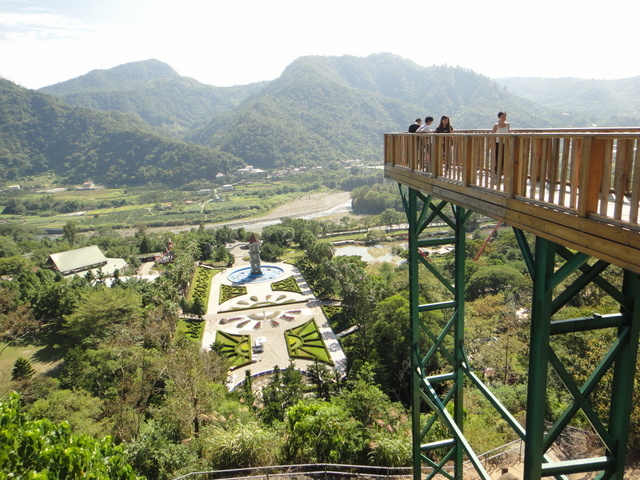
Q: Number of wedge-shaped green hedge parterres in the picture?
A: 4